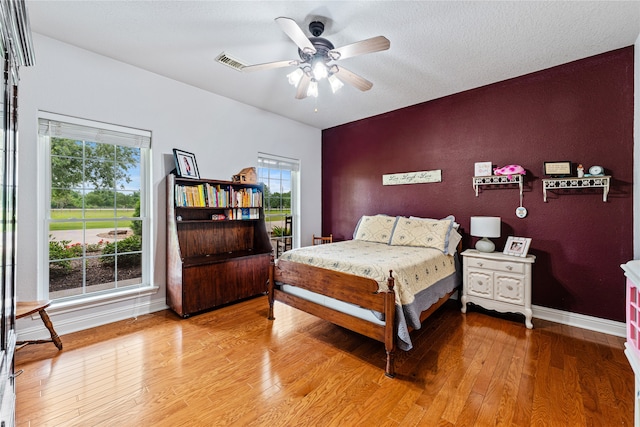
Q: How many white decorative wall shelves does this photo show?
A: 2